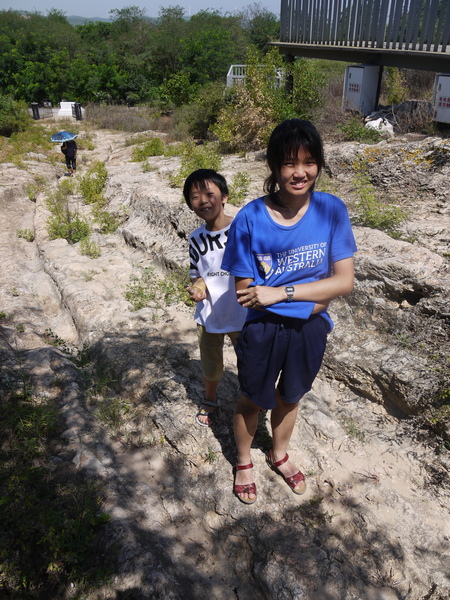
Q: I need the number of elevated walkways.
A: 1